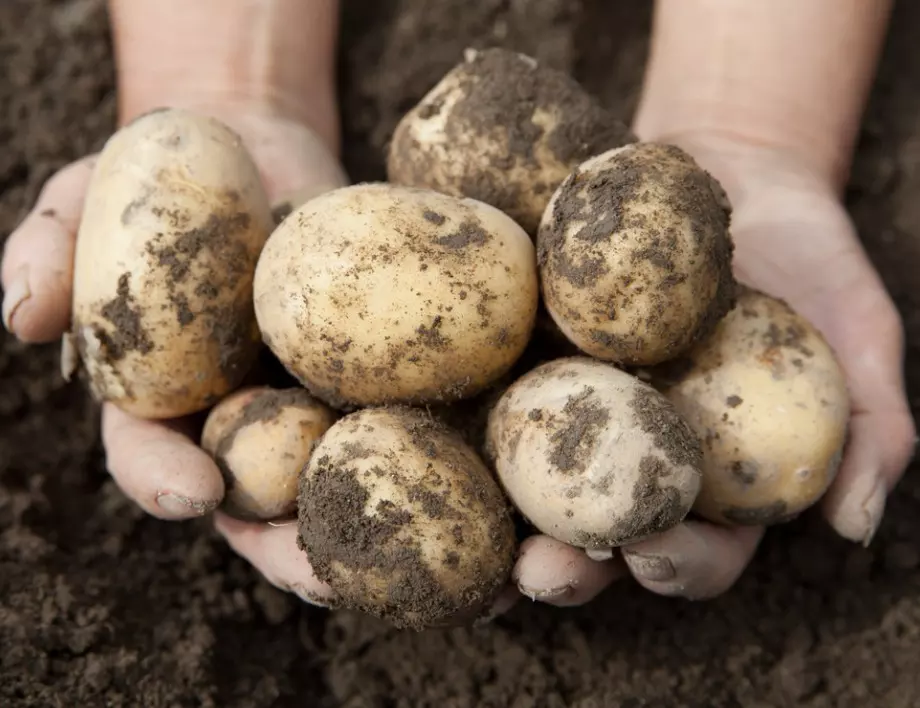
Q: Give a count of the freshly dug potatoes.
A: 8